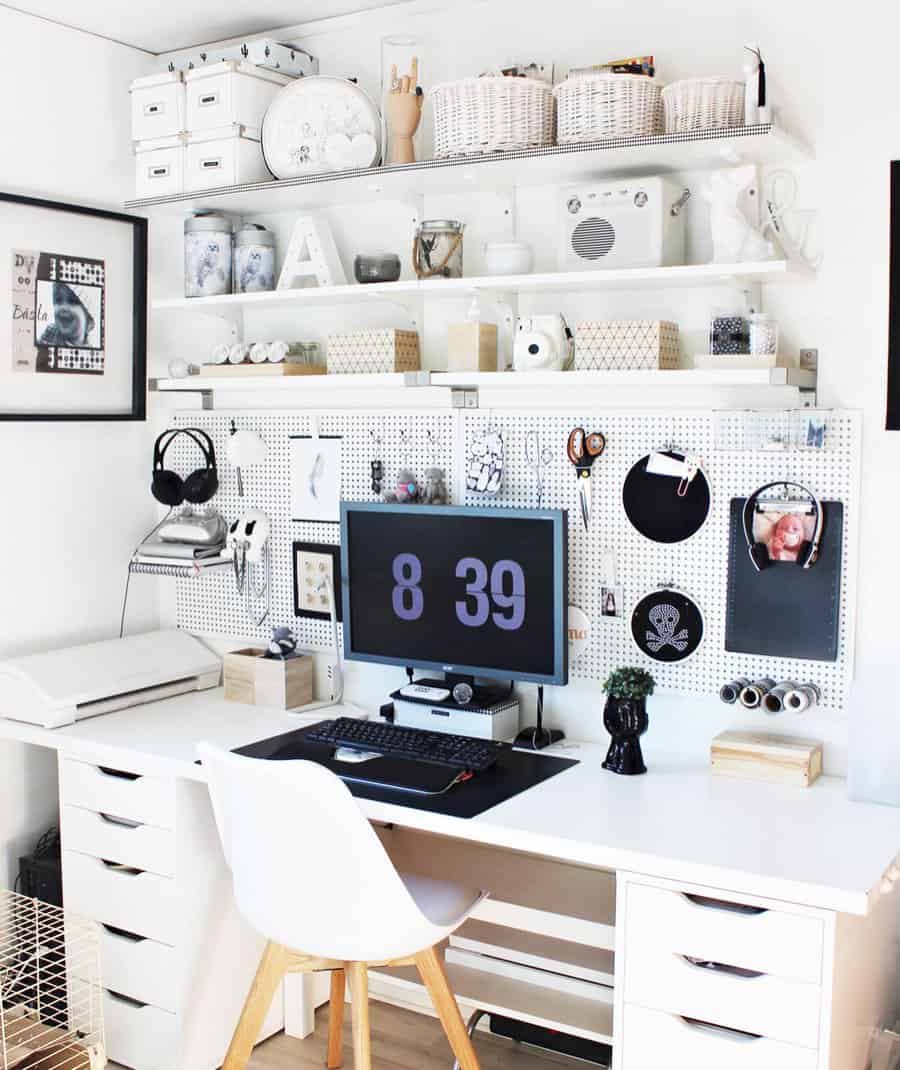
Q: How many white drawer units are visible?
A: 2